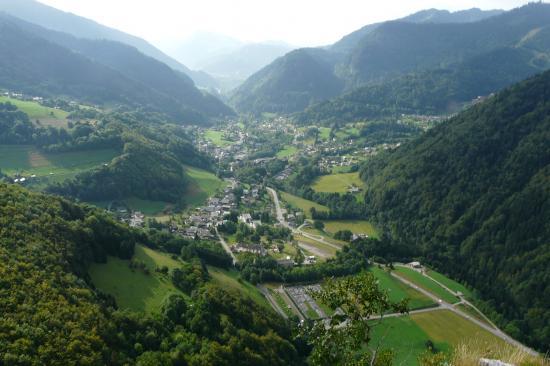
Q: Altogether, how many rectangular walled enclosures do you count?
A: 1